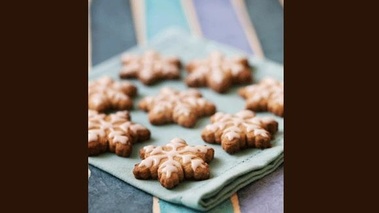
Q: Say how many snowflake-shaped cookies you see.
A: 8